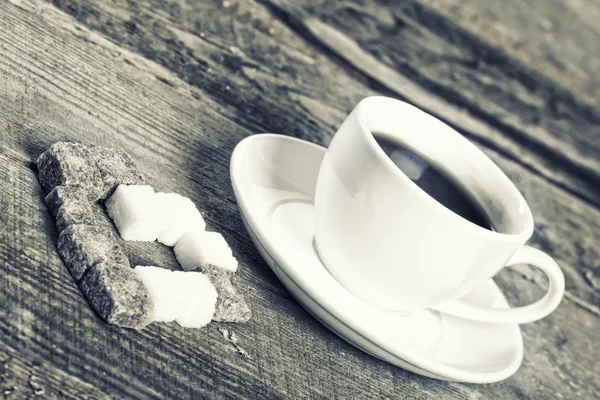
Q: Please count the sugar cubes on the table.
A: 11